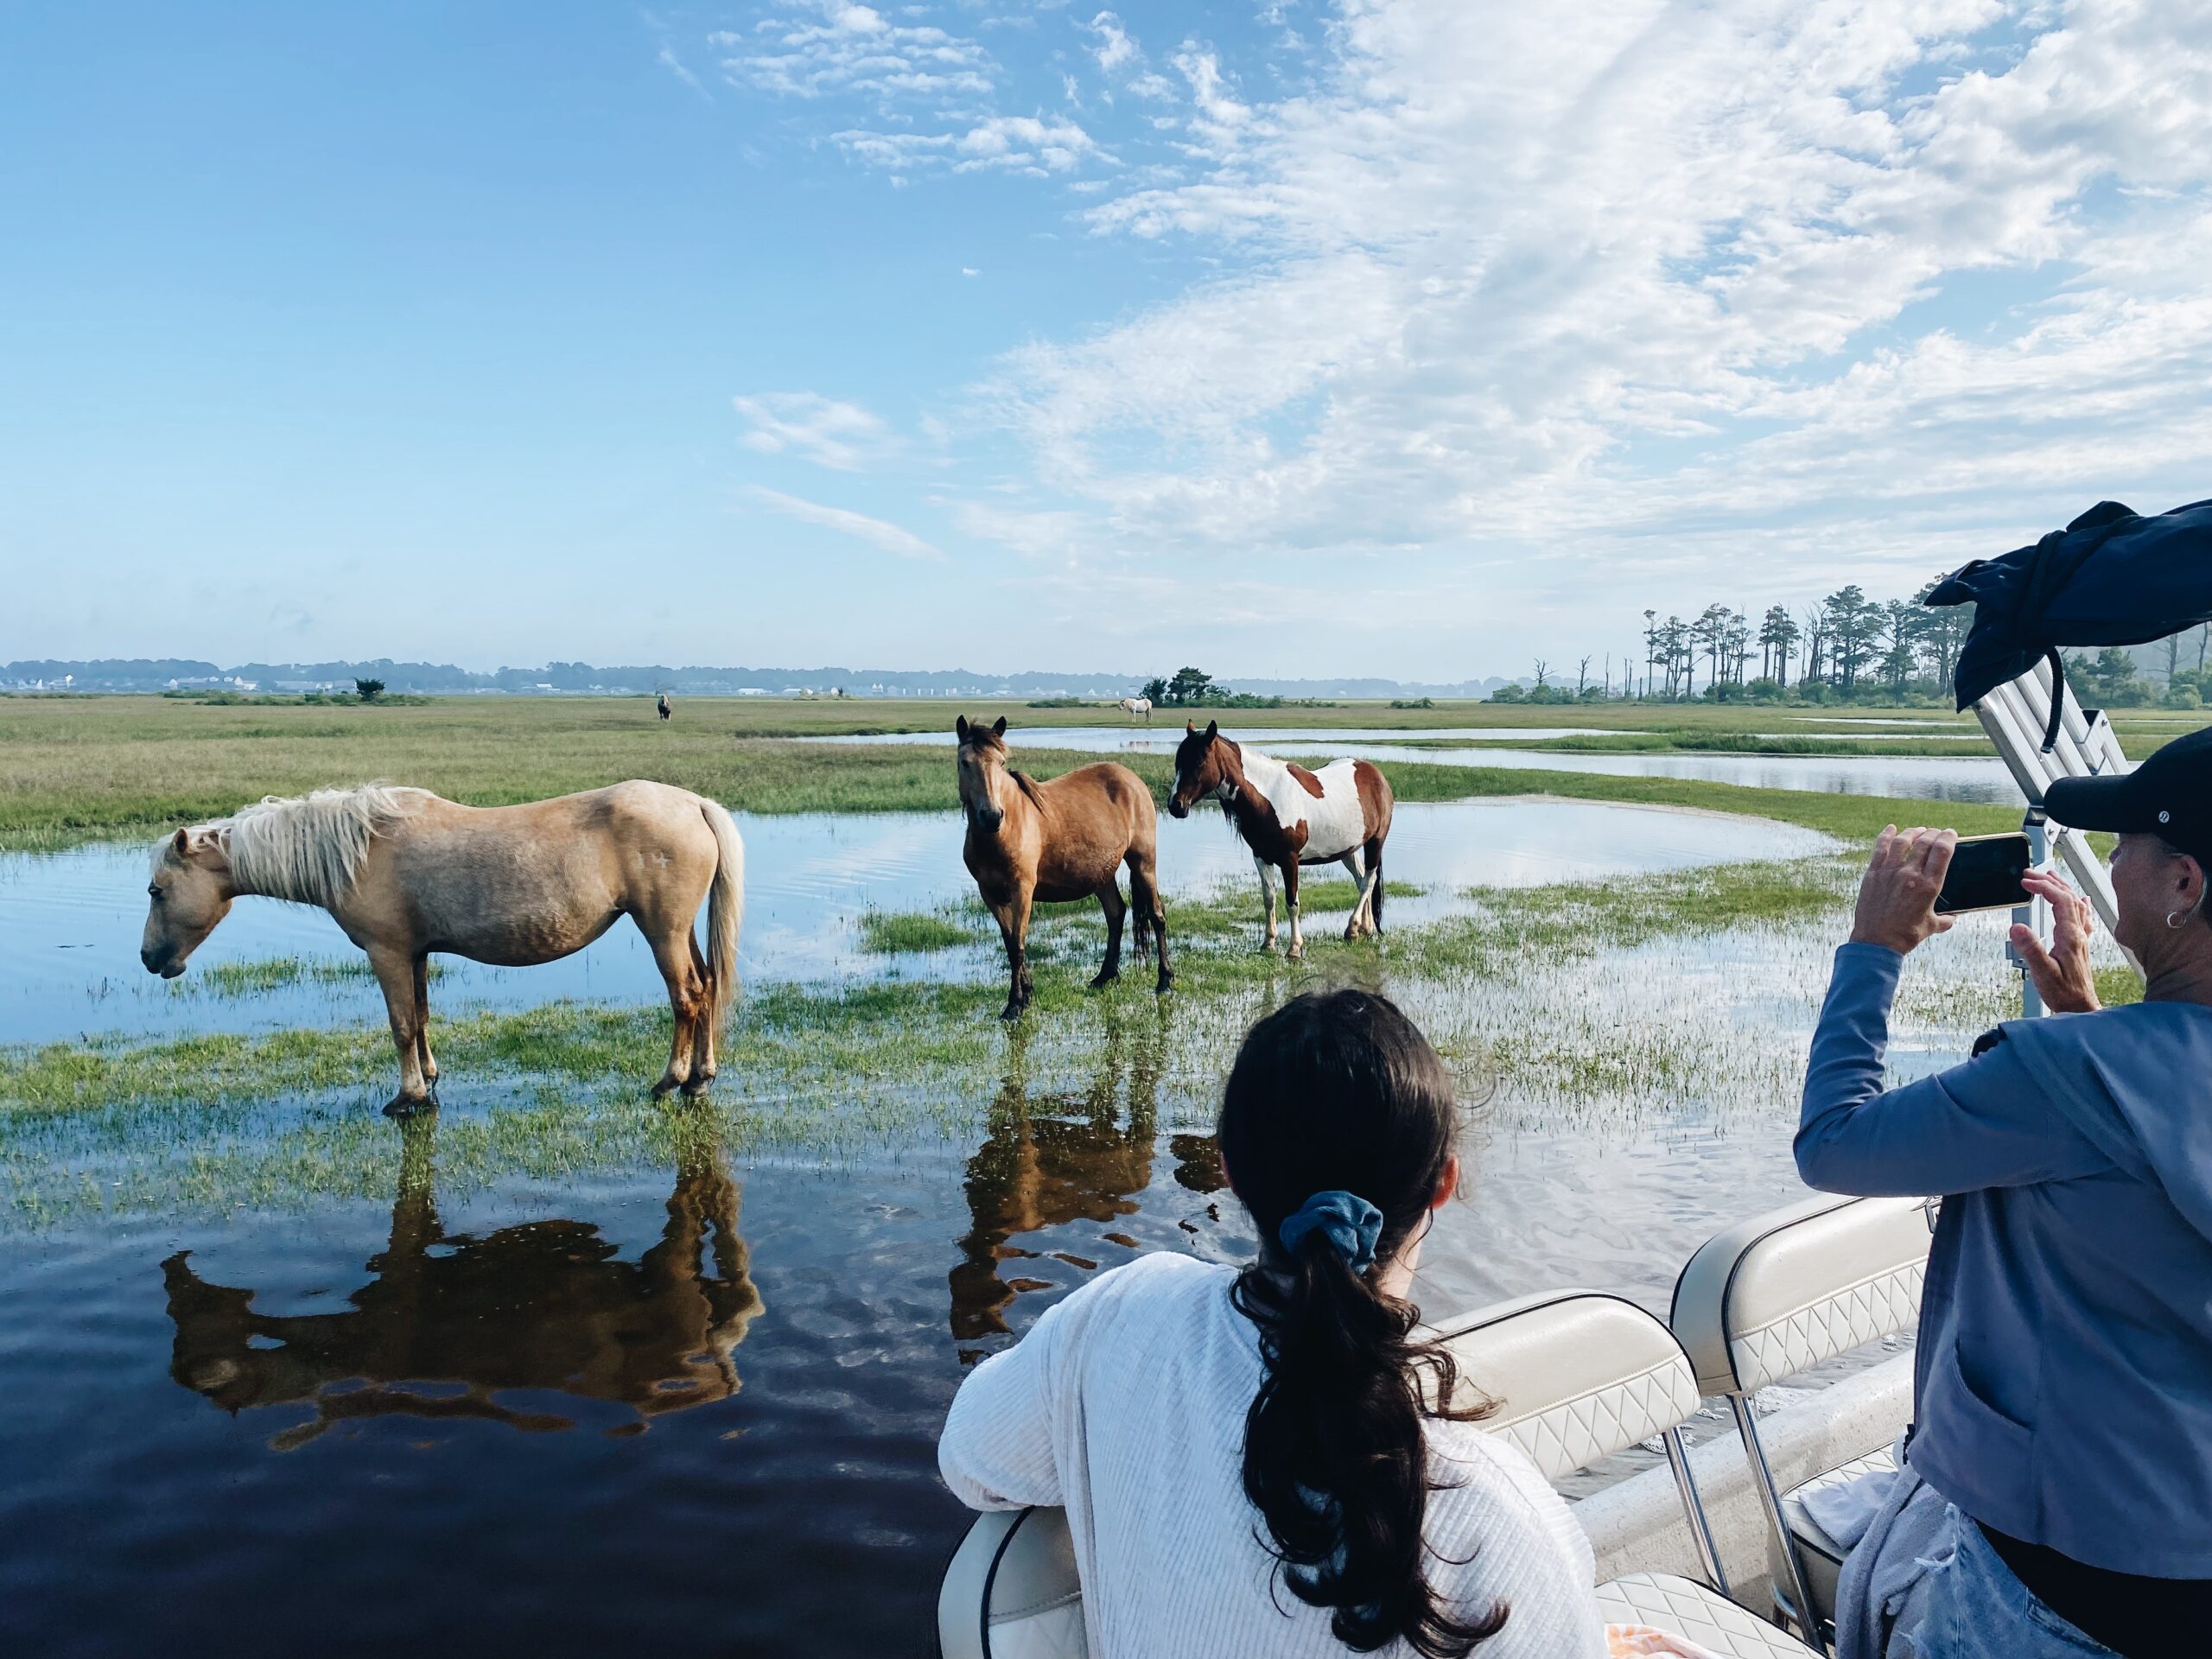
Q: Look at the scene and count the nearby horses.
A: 3